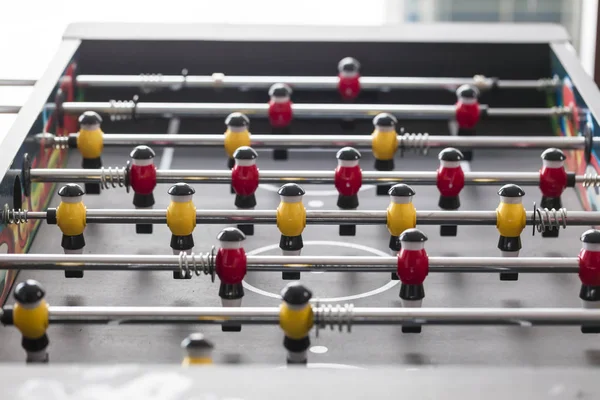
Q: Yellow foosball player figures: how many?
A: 11